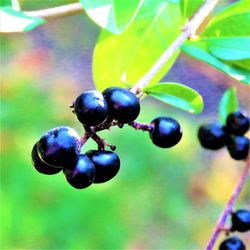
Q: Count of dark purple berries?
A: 12